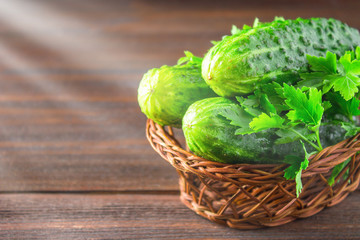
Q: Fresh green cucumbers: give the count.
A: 3